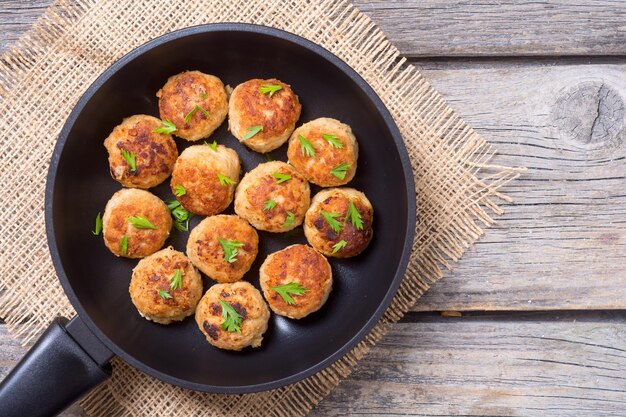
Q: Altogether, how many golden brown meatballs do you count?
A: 12